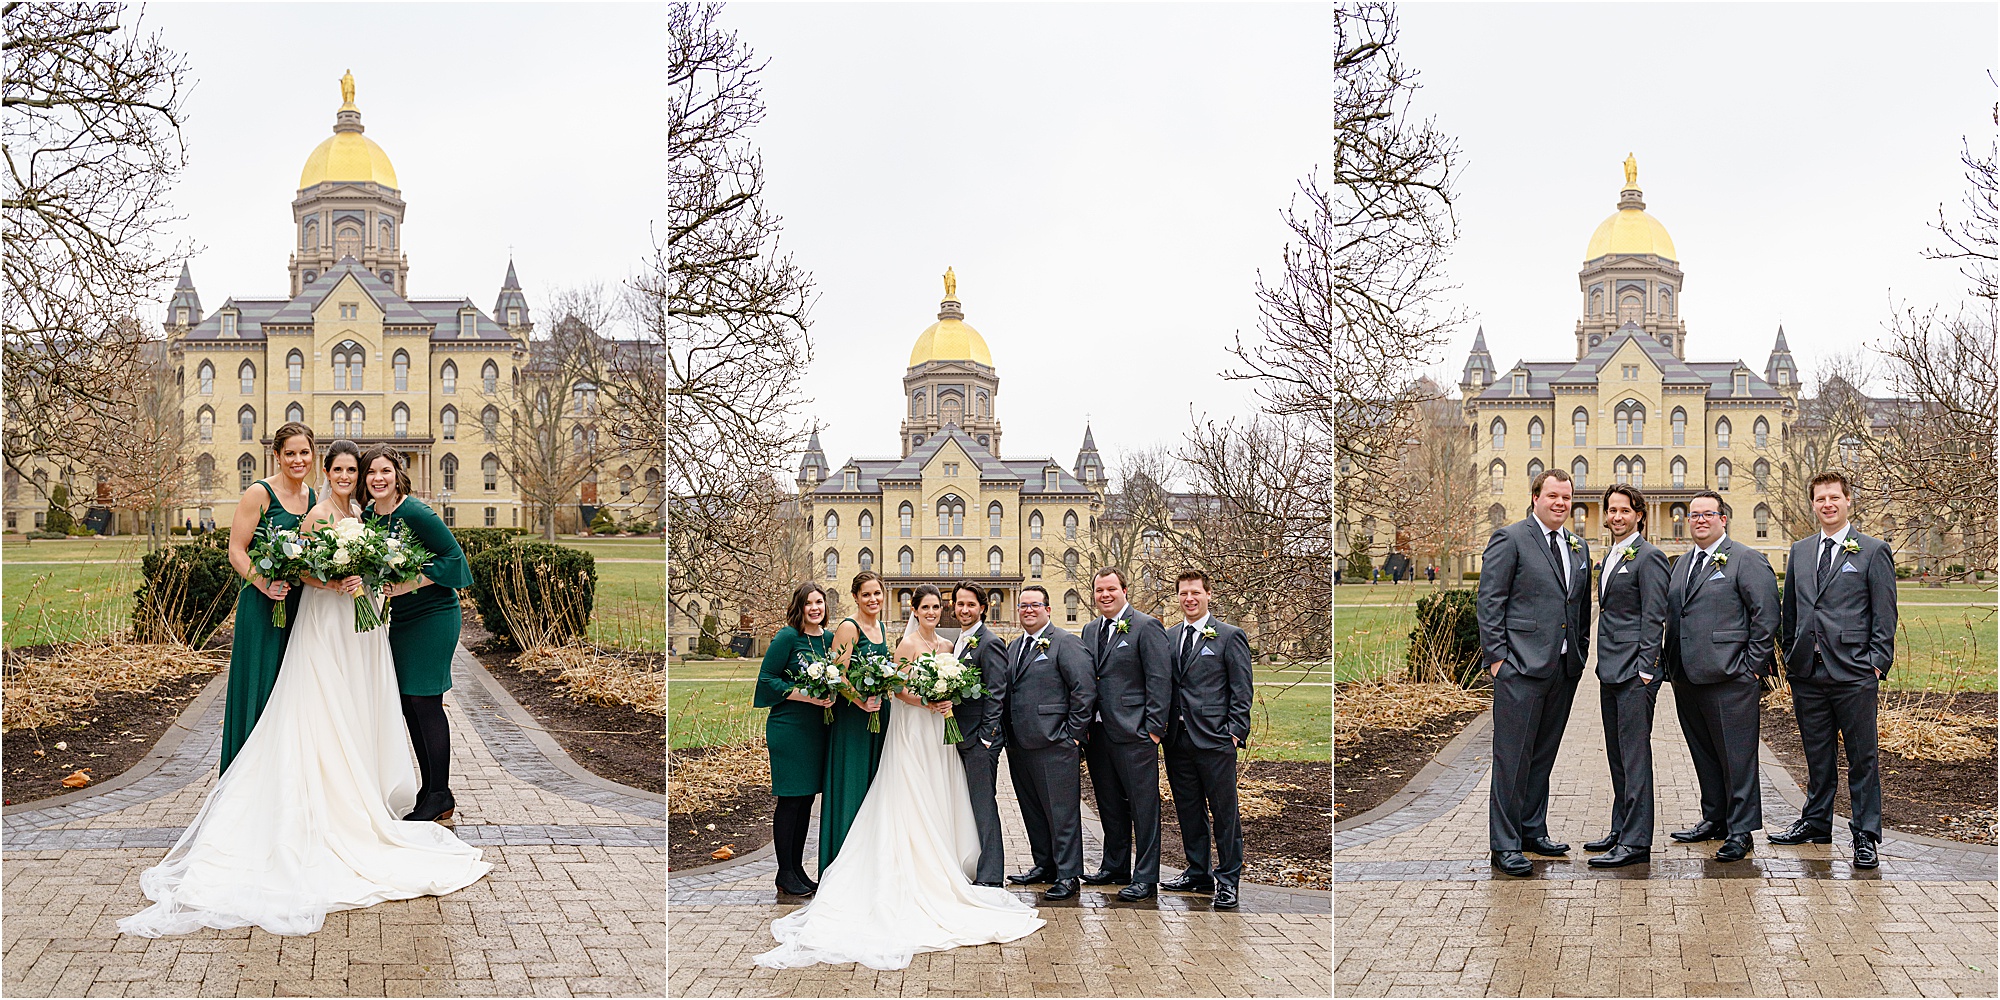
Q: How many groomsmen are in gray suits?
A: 3